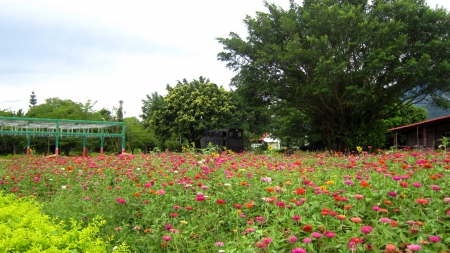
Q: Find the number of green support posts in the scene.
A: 5